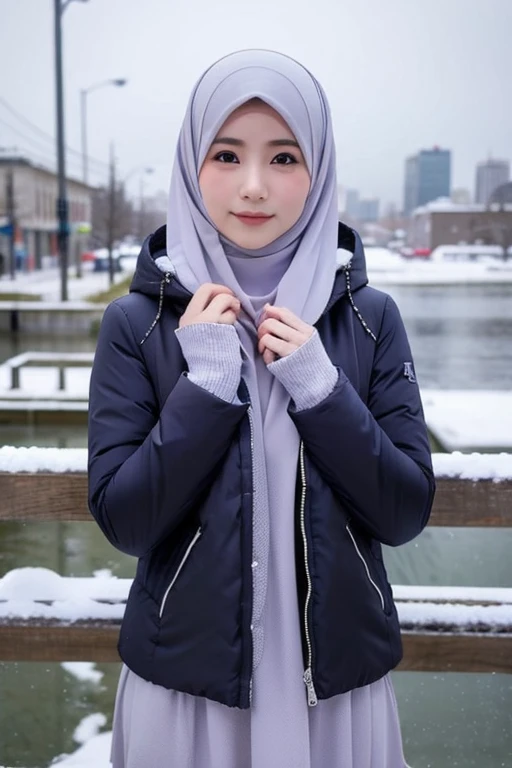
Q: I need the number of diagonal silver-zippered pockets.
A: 2